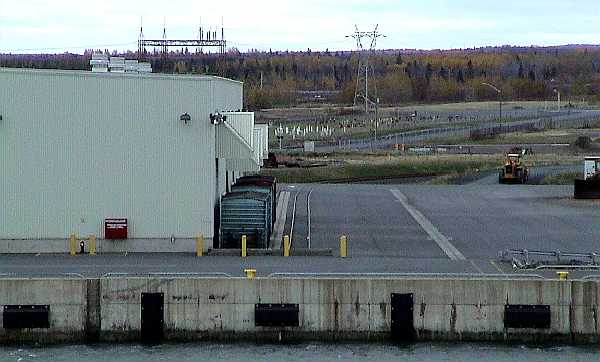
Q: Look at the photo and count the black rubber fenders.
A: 5